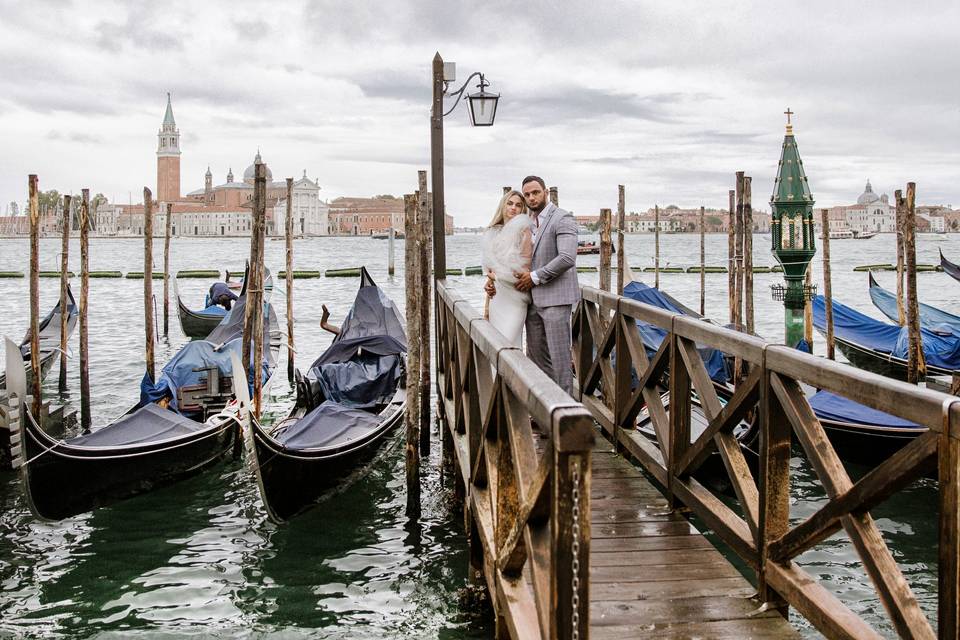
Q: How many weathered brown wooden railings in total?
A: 2